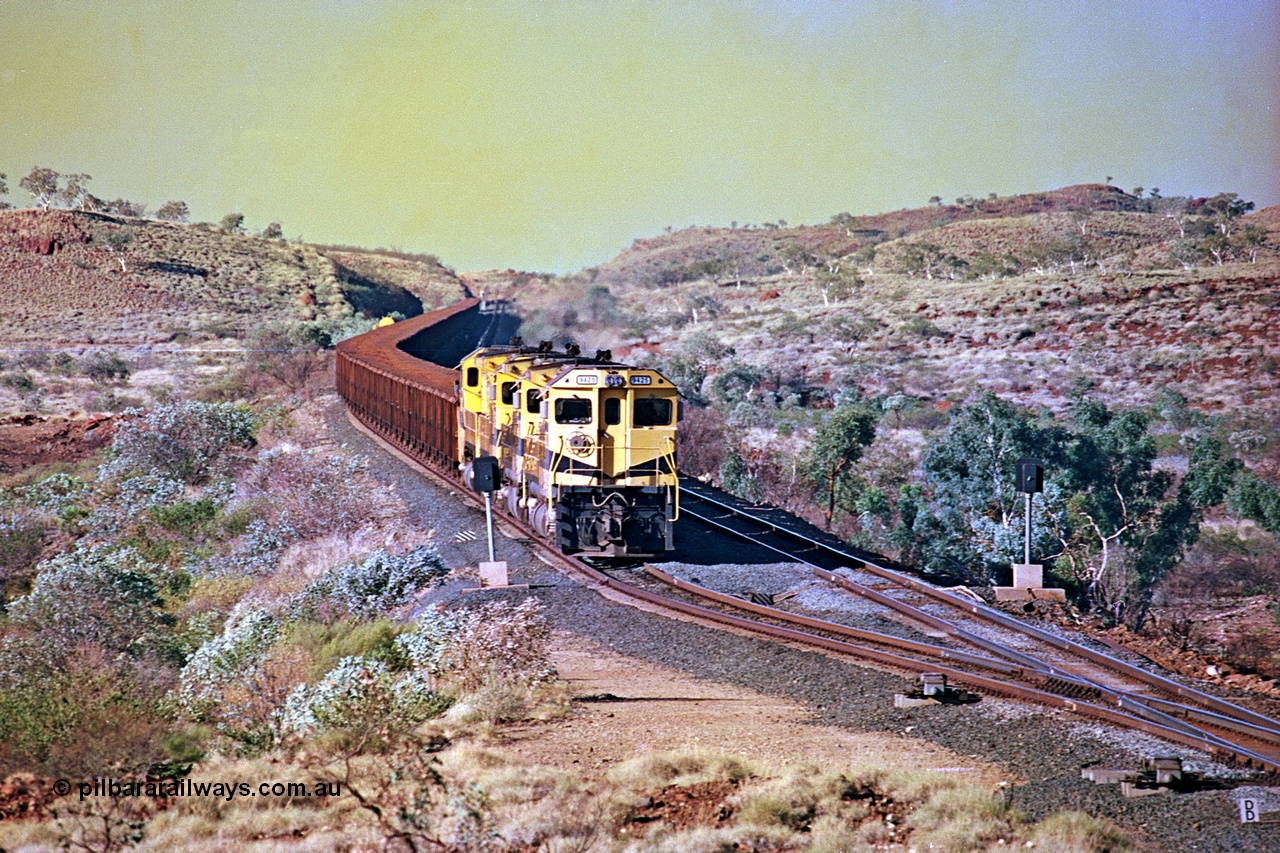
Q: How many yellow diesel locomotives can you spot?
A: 4